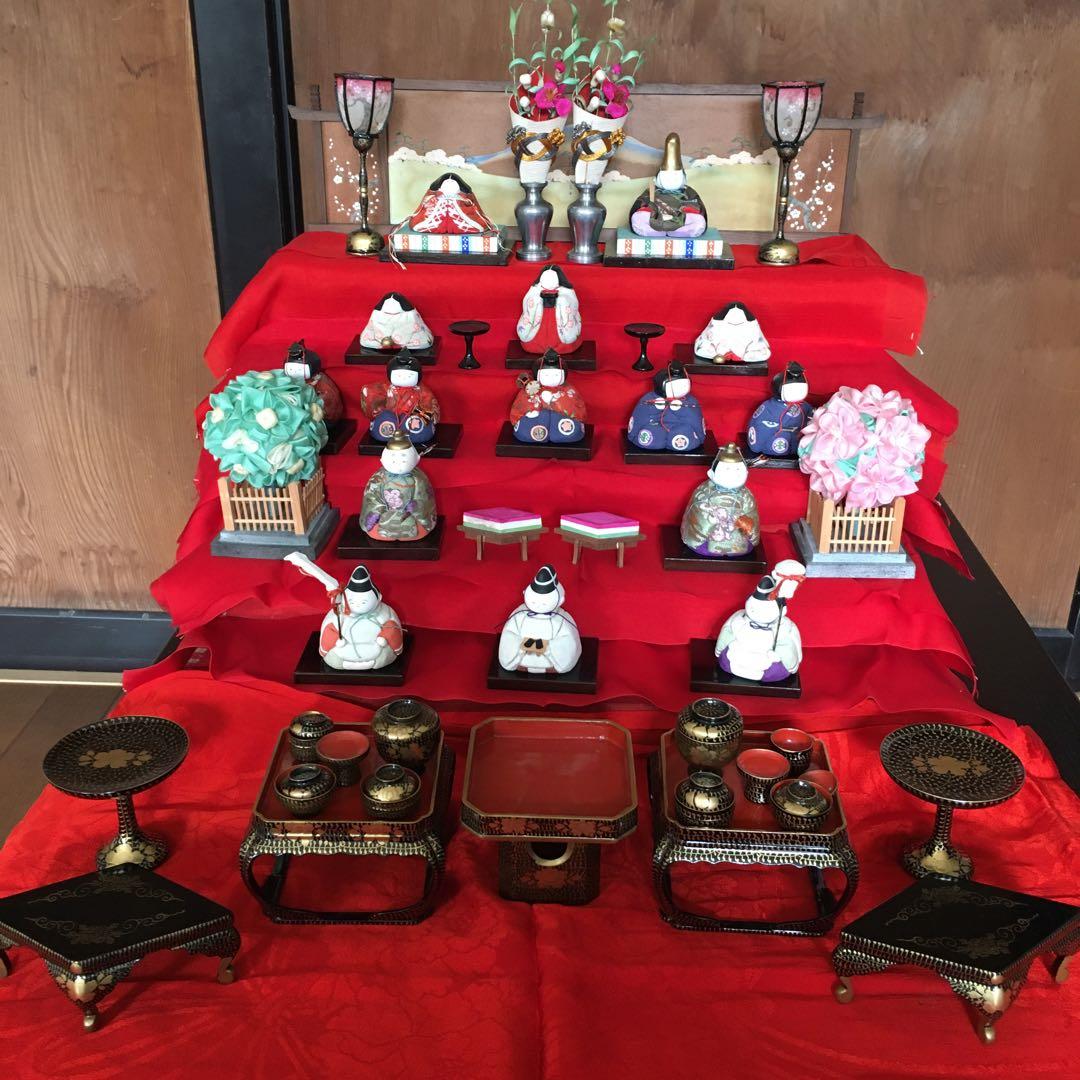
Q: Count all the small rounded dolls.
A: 15